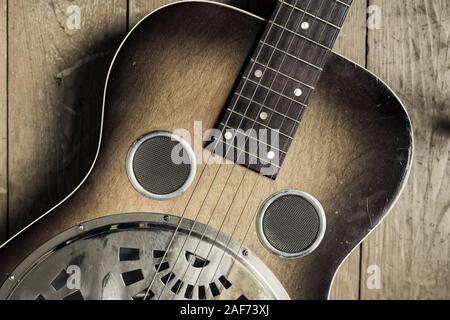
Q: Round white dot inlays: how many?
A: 6